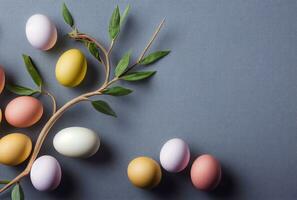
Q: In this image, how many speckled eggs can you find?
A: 0